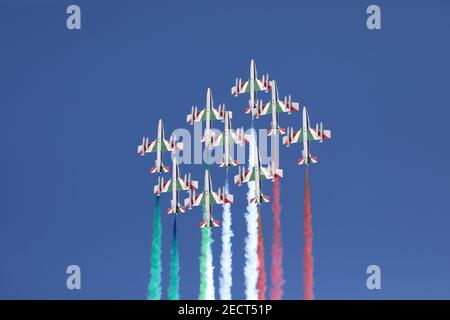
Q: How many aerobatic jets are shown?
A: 9